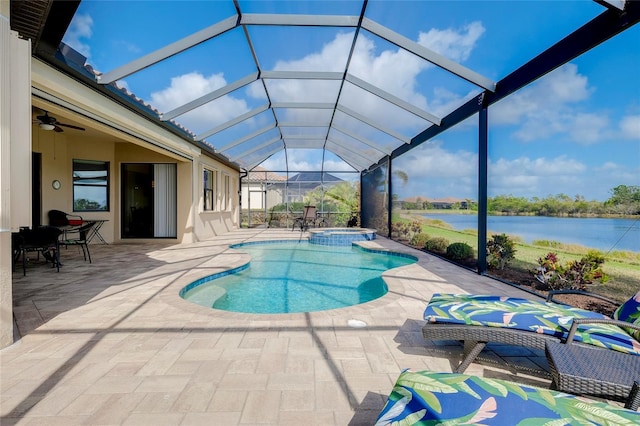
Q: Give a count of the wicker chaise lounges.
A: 2